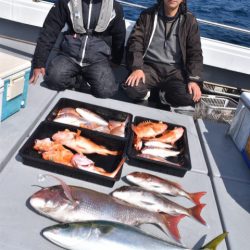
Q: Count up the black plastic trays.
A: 3